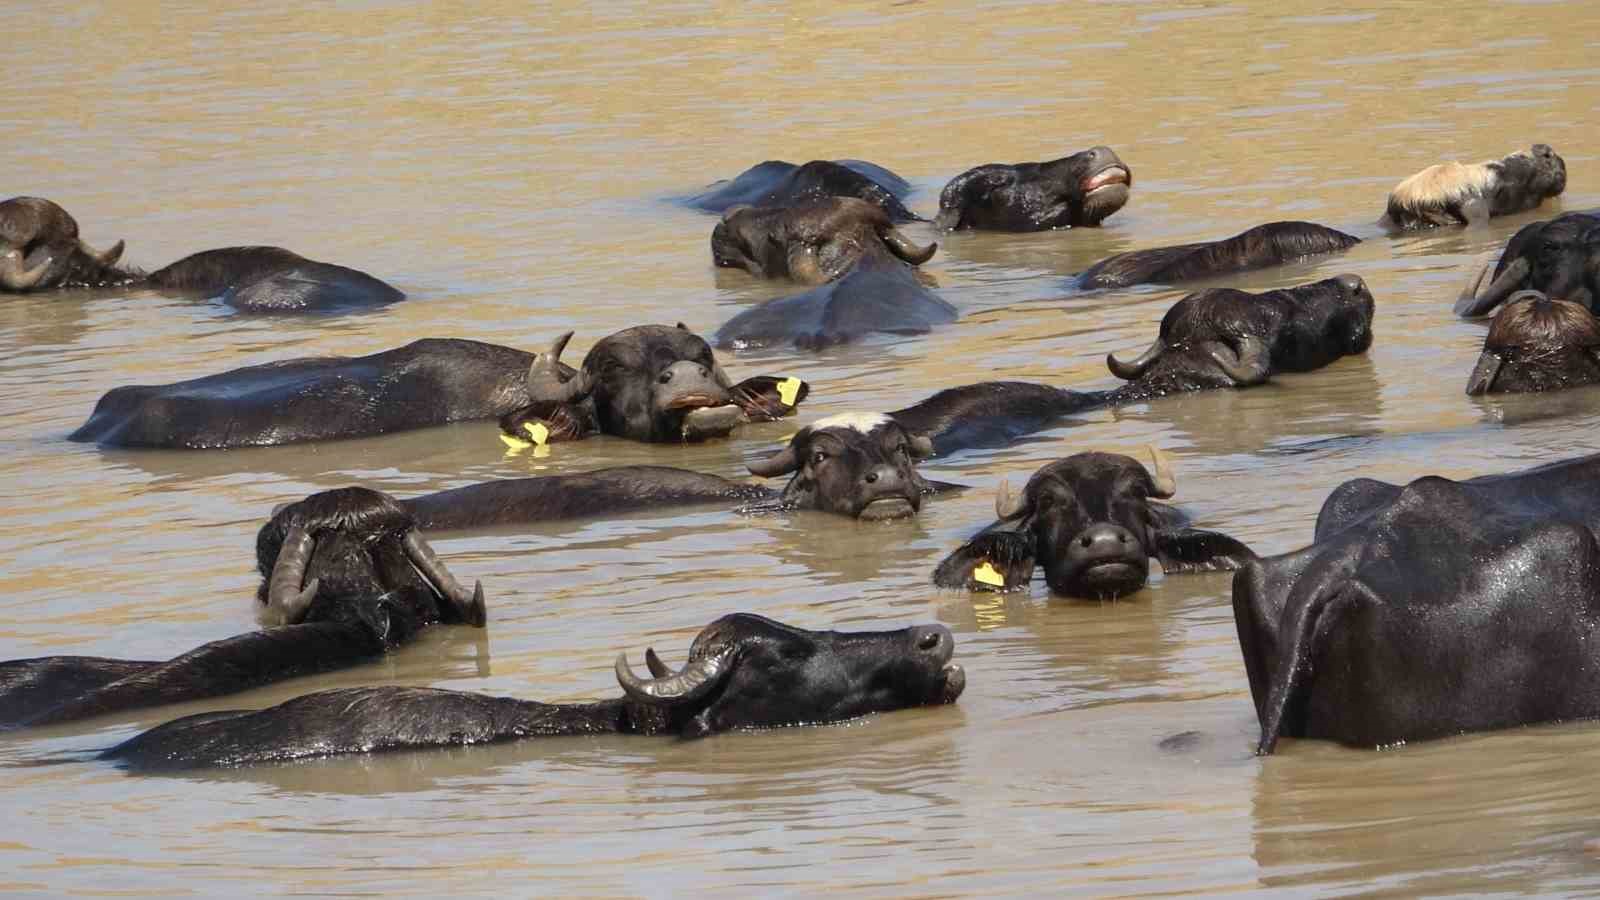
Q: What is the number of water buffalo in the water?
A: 13